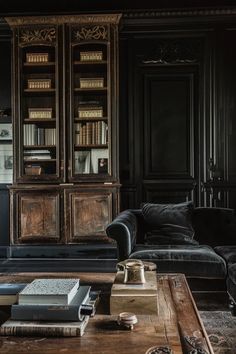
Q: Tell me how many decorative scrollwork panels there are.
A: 2